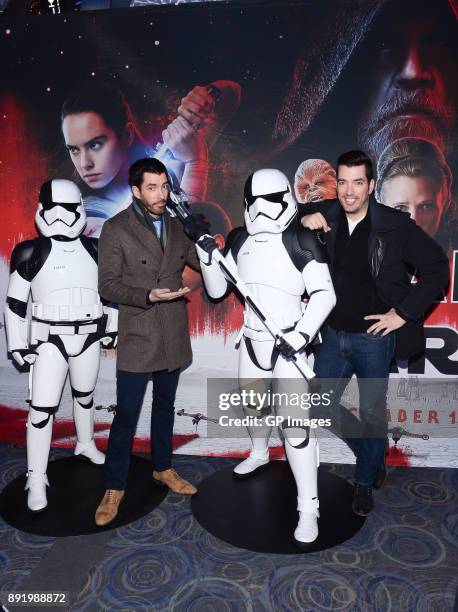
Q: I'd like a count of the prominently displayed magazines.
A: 0